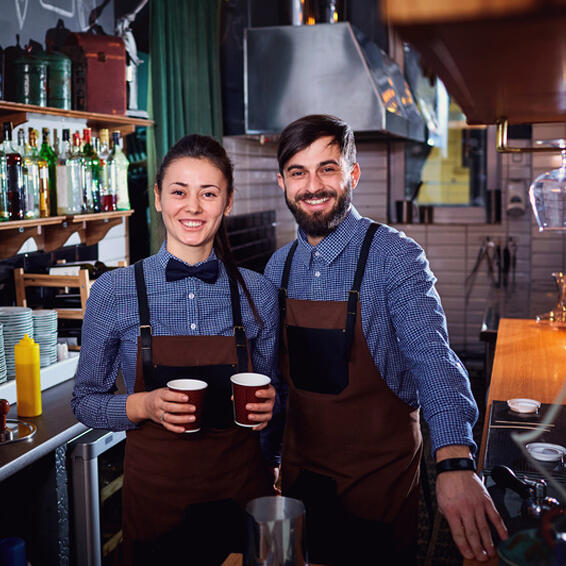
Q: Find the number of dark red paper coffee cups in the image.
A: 2